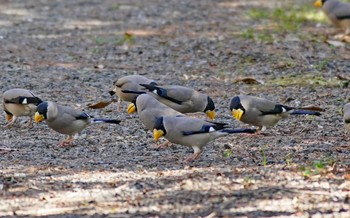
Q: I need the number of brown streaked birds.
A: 0